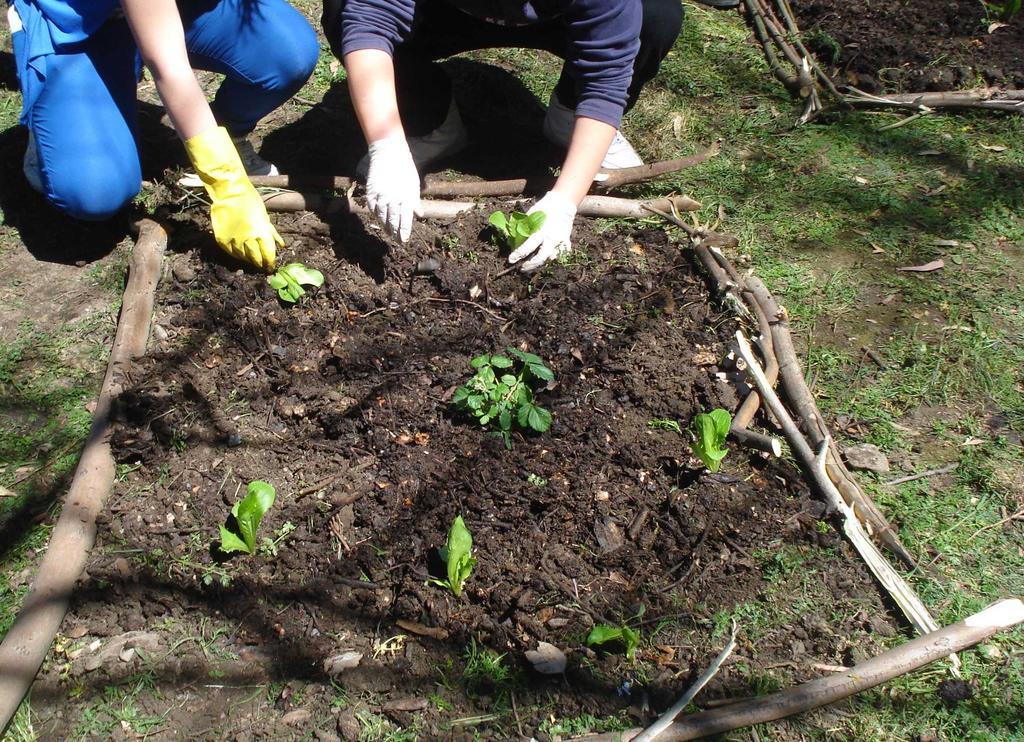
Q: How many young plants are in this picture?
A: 7